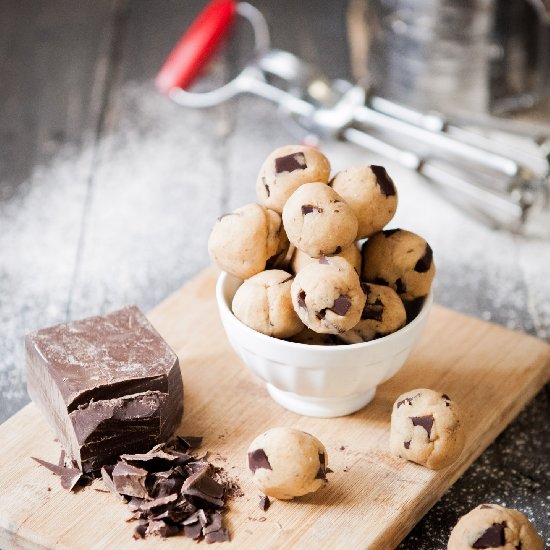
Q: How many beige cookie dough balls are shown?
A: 12